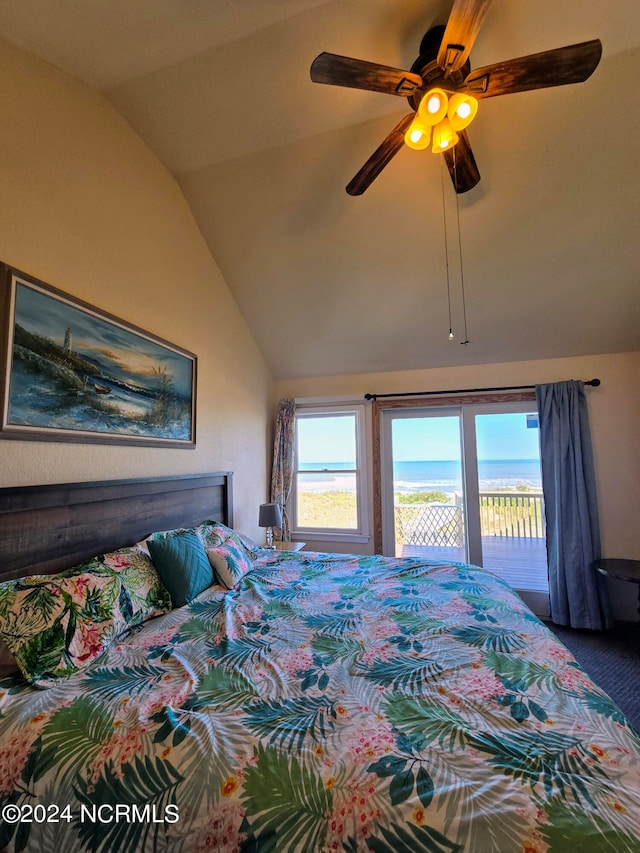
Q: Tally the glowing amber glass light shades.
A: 4